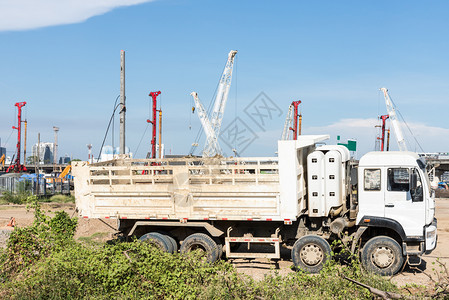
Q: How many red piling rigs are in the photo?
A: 4